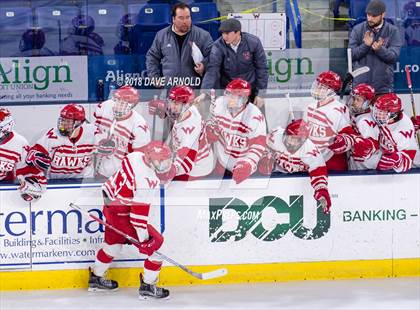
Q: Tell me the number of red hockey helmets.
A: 10